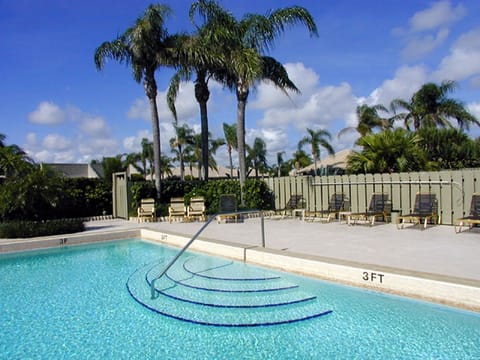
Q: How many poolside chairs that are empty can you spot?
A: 9